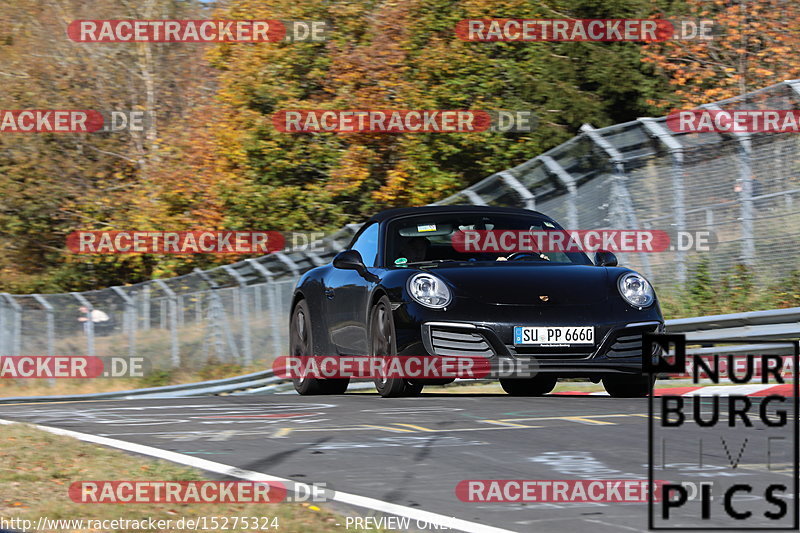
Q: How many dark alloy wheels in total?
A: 2